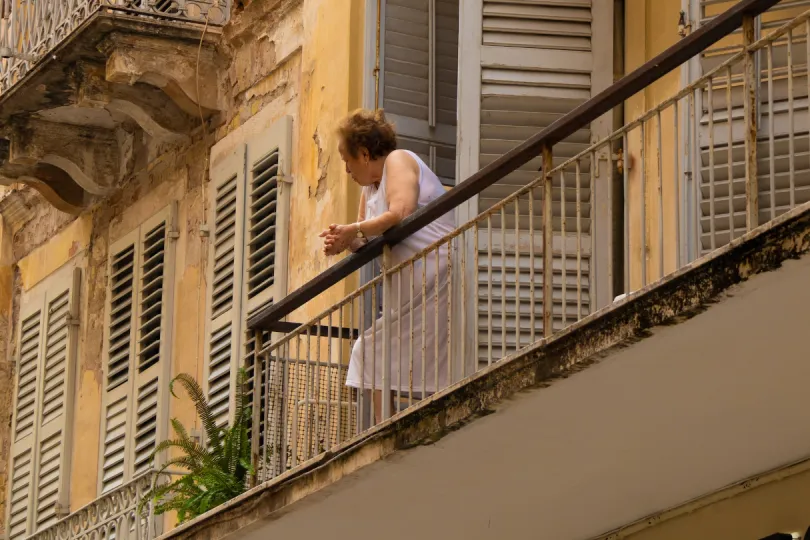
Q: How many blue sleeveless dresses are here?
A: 0